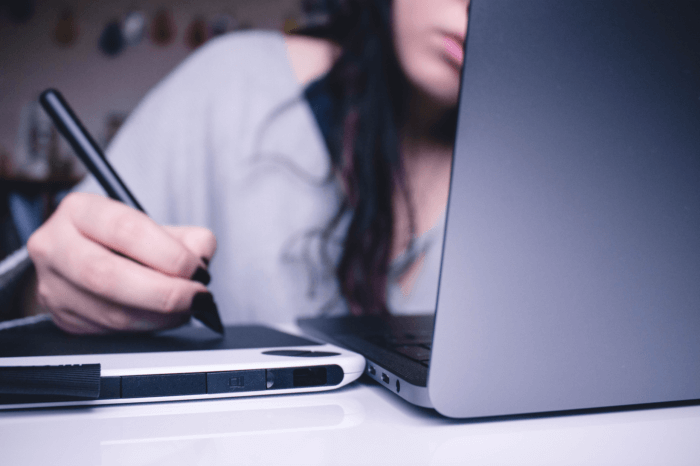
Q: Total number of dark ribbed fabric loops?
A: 1